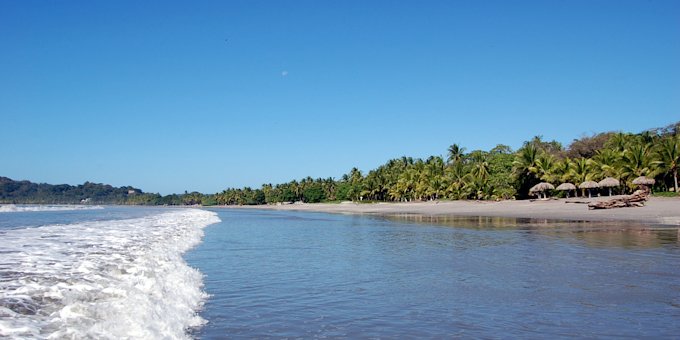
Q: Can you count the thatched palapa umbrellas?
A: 5